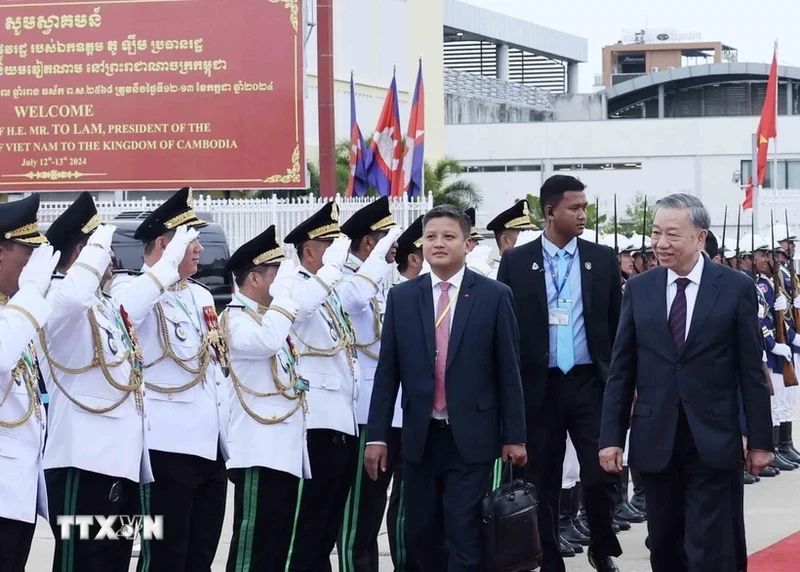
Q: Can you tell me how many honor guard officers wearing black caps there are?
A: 9